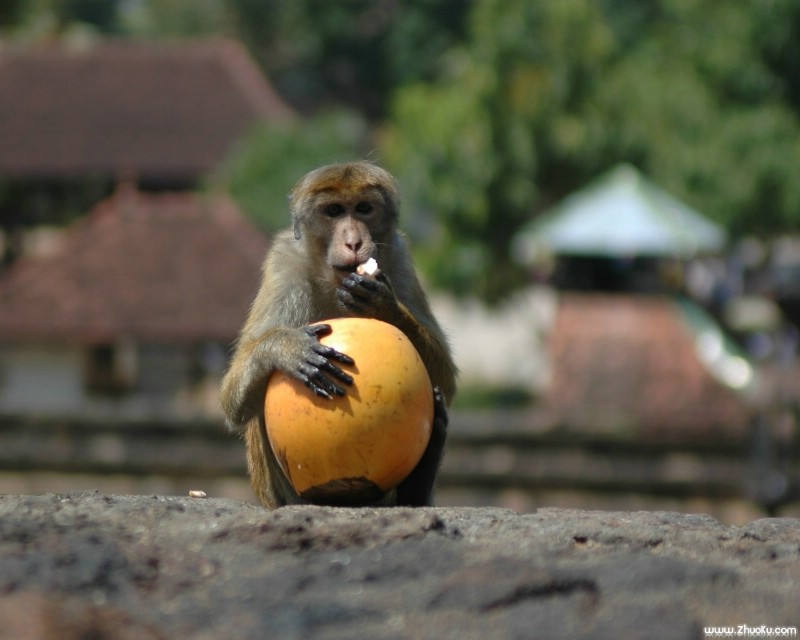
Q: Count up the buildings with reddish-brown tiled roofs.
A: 2